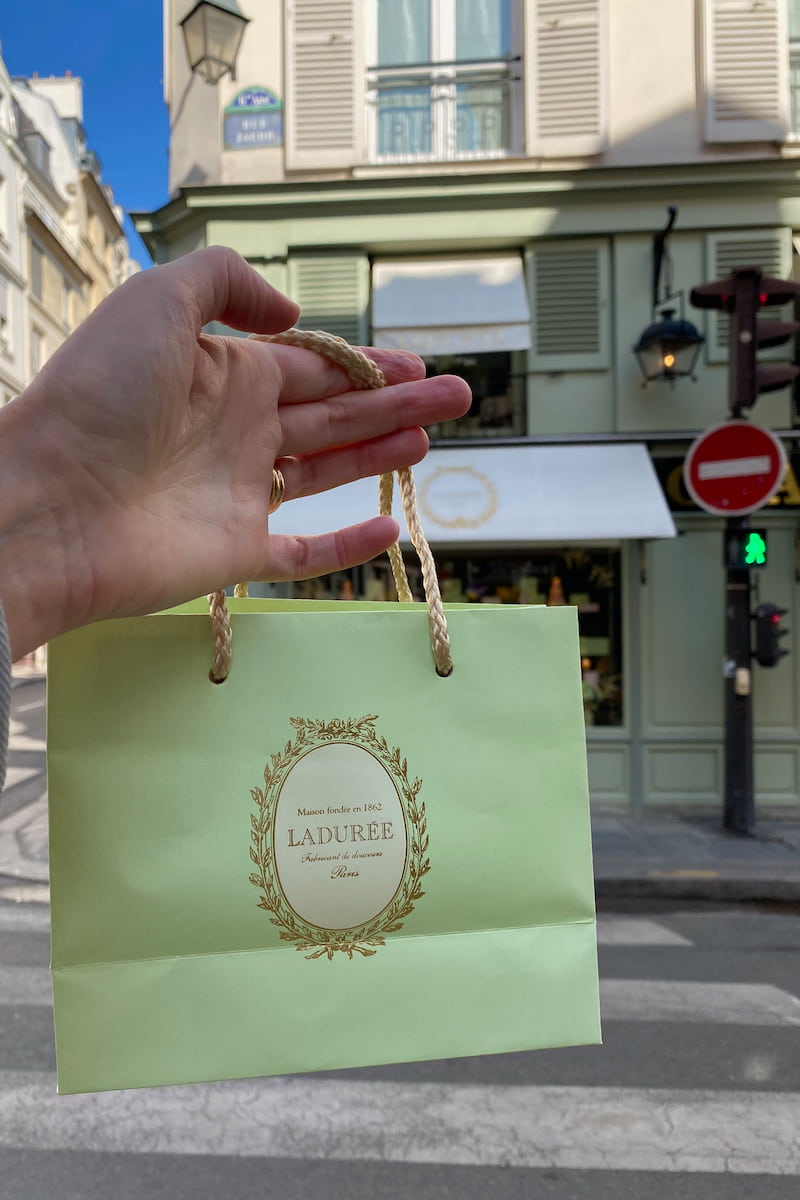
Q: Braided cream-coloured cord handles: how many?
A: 2